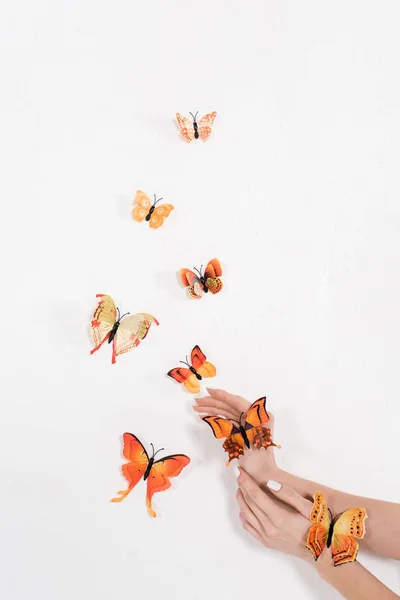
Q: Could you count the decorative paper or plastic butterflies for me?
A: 8